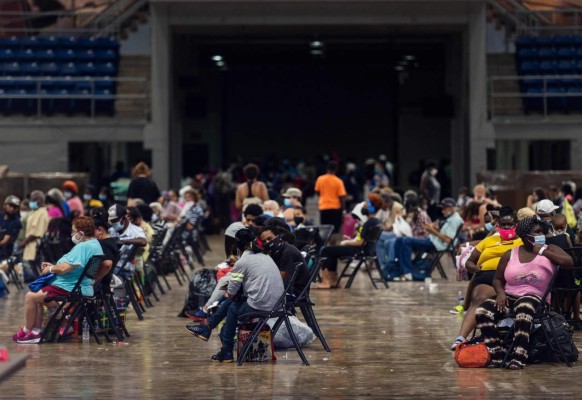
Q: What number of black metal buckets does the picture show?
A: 0